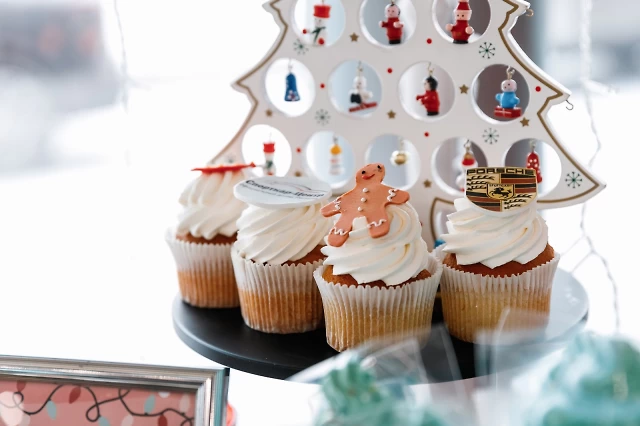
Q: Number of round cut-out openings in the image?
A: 12